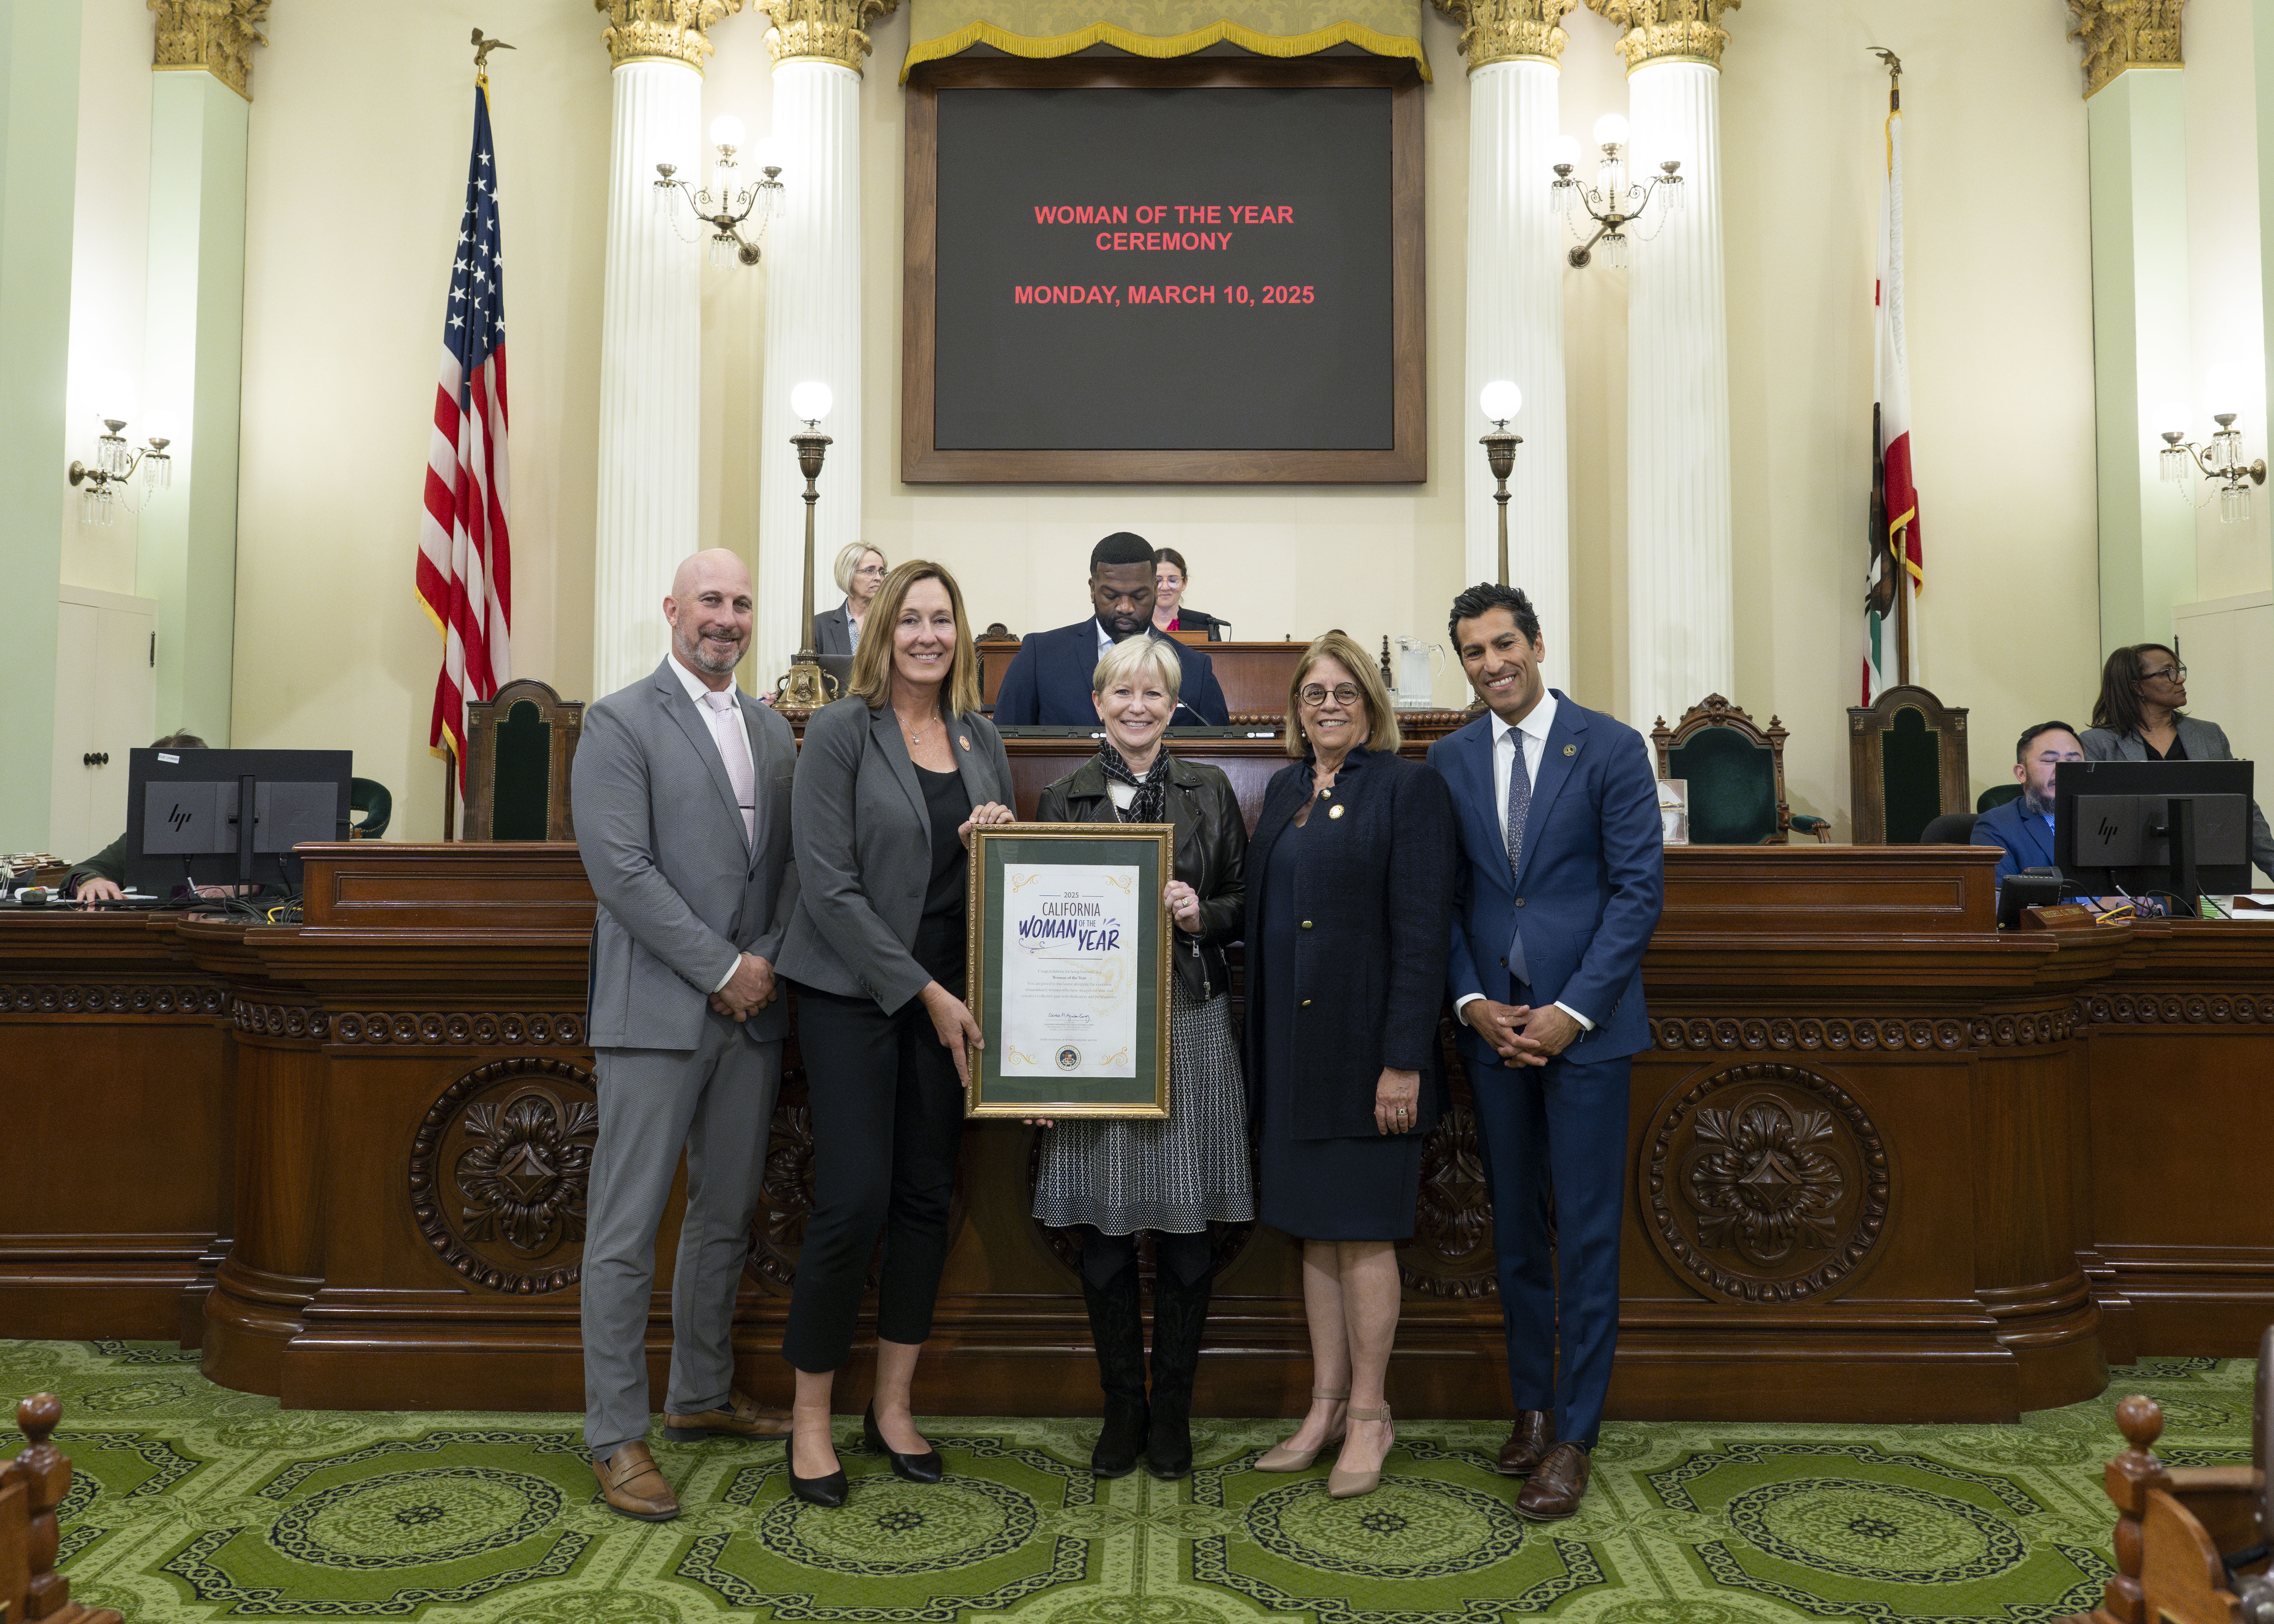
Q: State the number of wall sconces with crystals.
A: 4